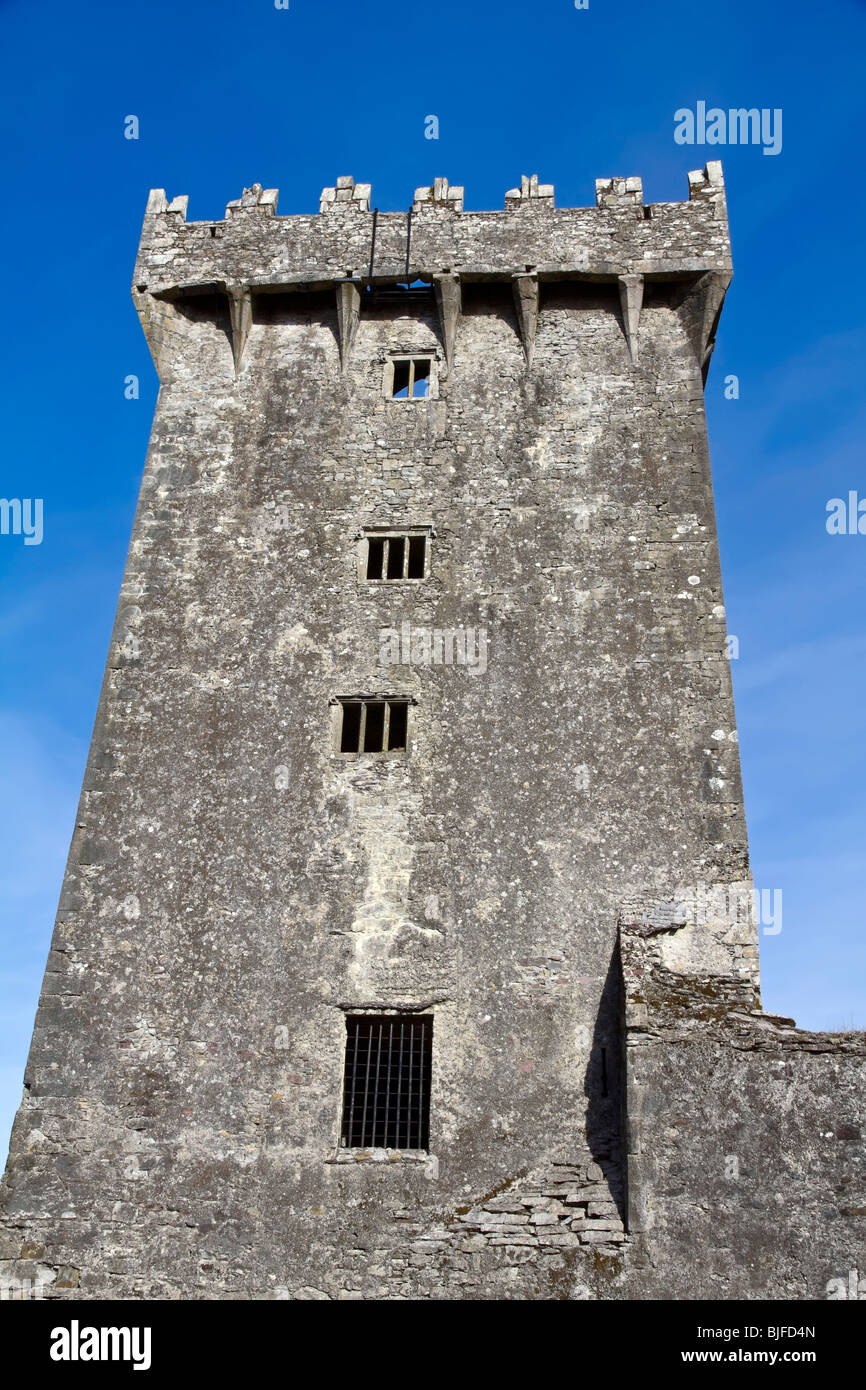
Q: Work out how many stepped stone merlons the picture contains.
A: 7